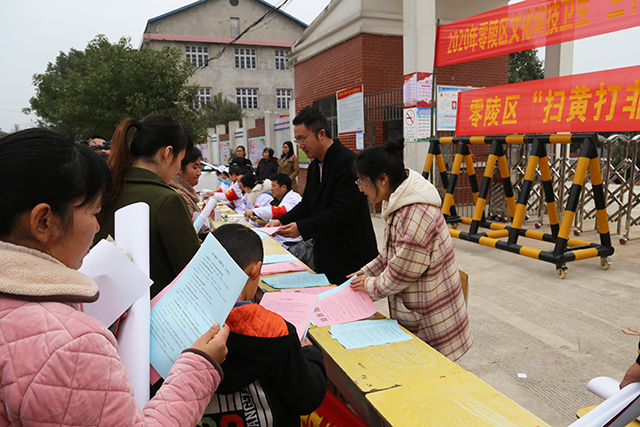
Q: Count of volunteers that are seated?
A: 6